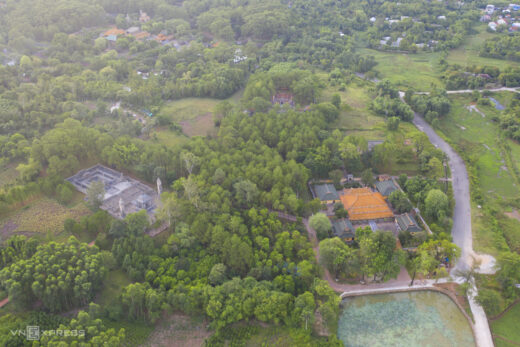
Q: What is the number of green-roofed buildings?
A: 4